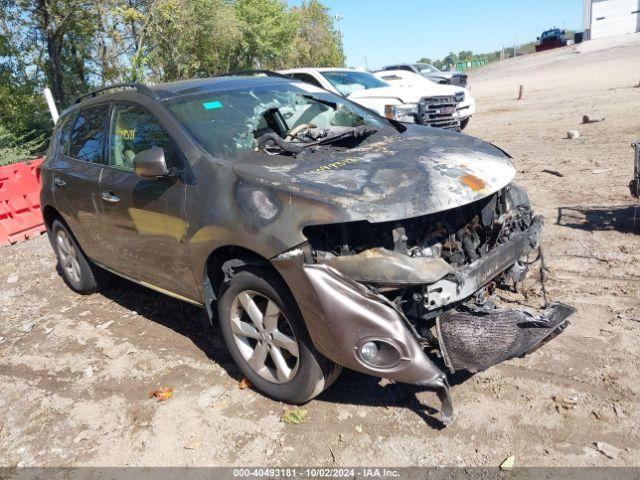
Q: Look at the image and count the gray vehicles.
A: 2